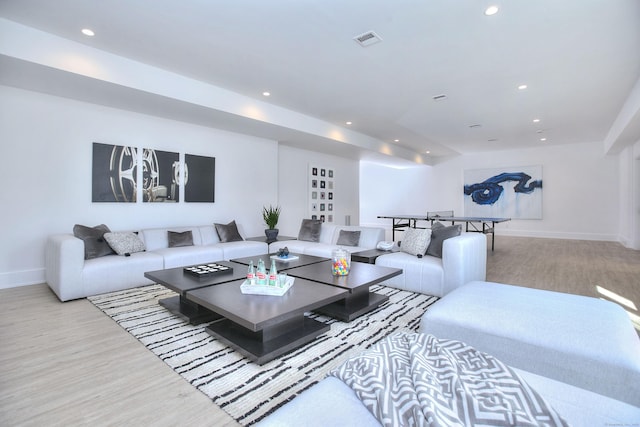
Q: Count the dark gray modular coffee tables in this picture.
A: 4